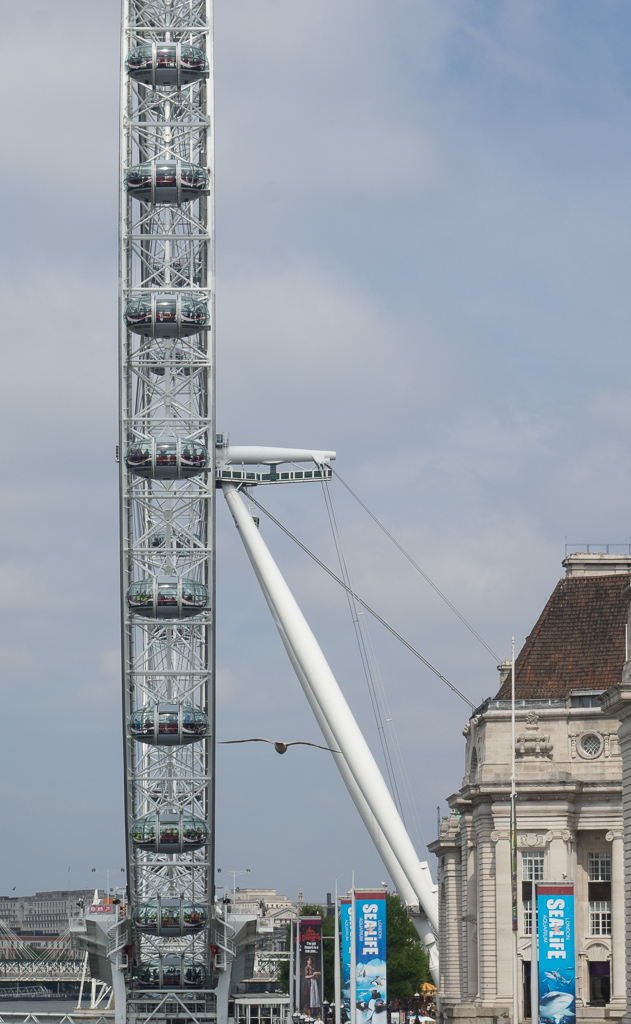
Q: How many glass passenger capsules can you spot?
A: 9